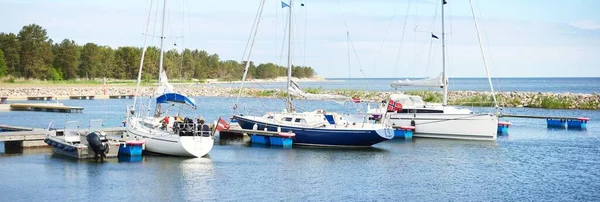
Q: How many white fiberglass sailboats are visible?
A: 2